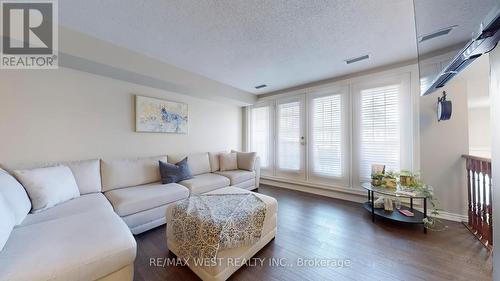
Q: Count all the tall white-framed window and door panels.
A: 4